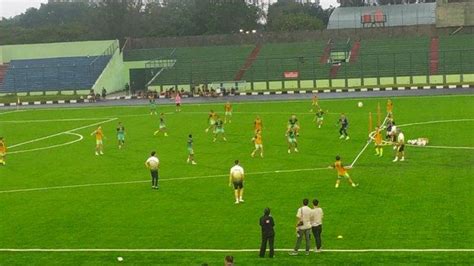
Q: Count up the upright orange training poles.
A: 2